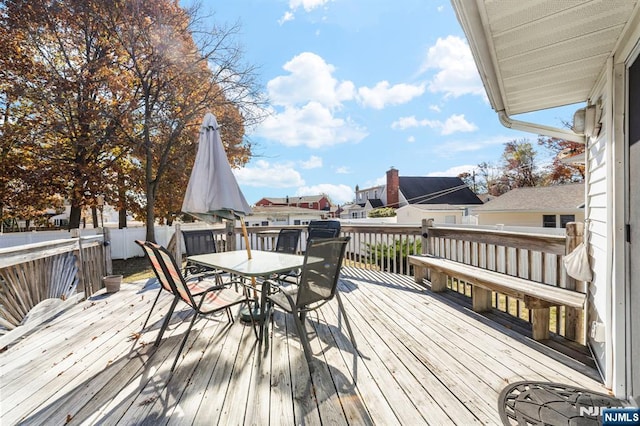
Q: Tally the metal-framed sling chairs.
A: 6